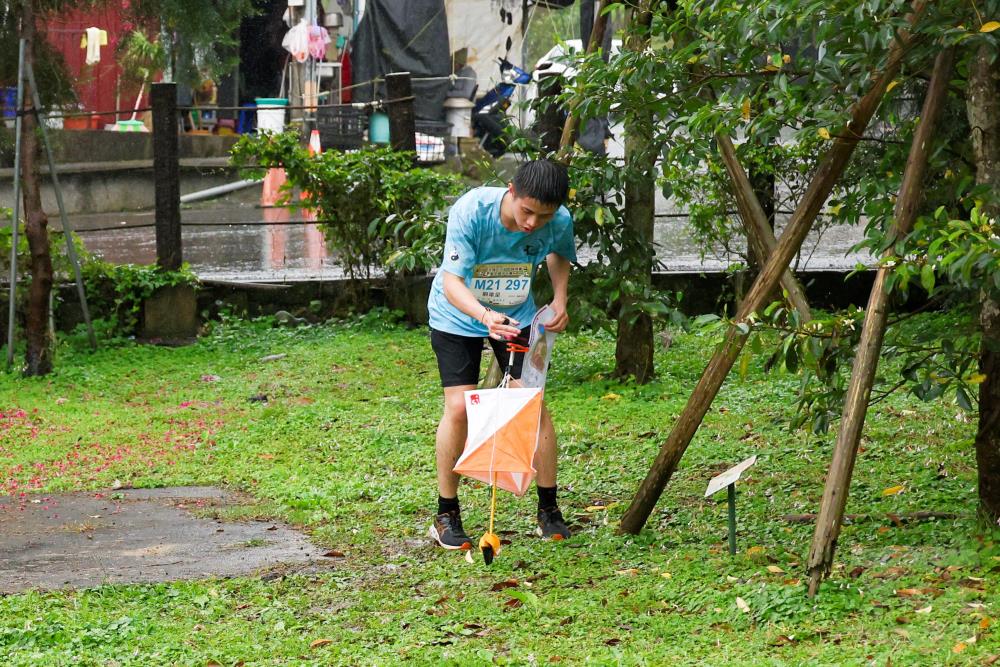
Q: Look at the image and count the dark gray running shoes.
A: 2